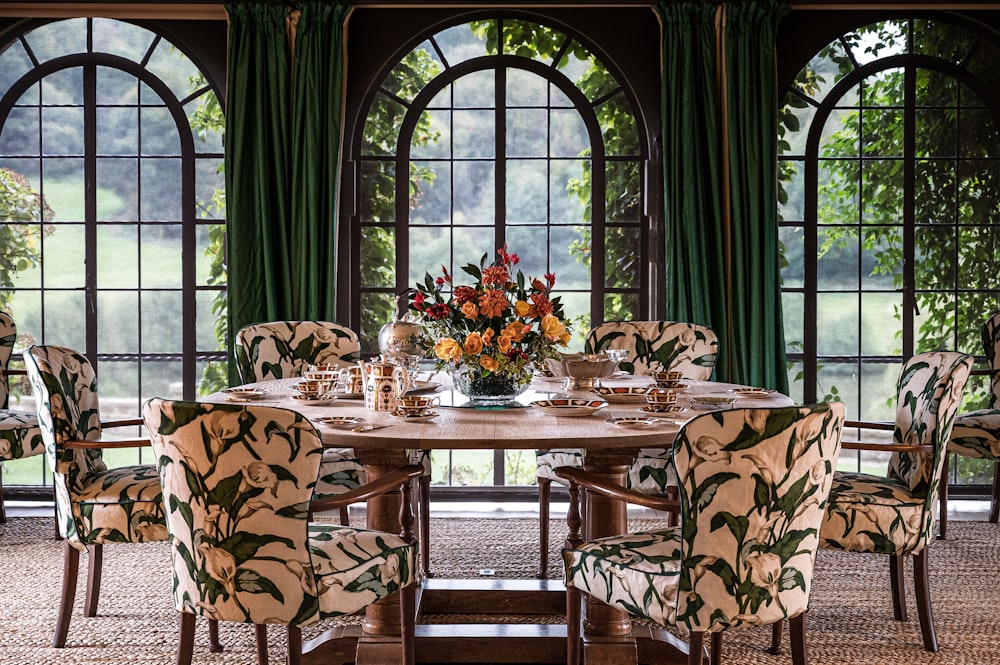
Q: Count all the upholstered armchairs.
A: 8